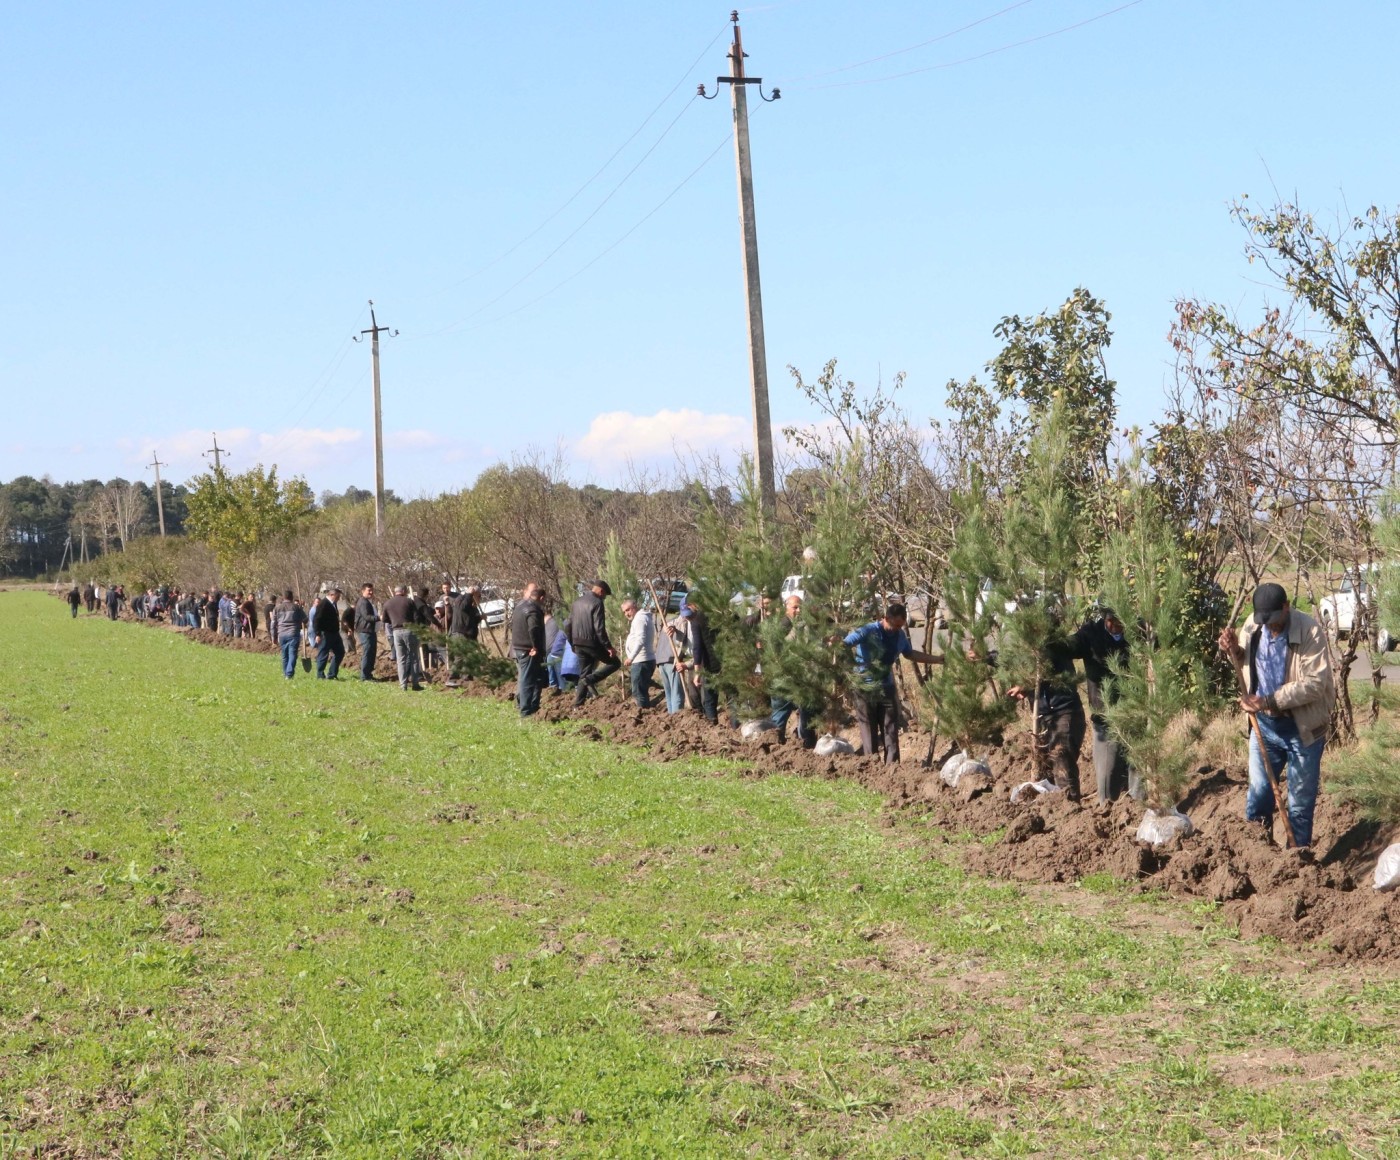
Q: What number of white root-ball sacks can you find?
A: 6